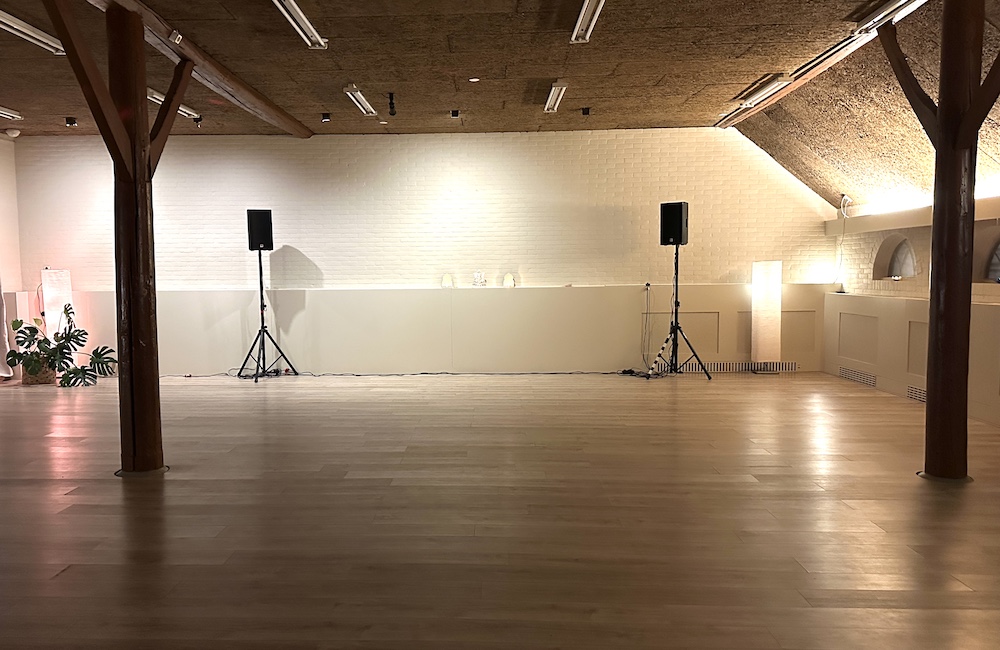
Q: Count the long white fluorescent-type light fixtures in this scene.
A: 9